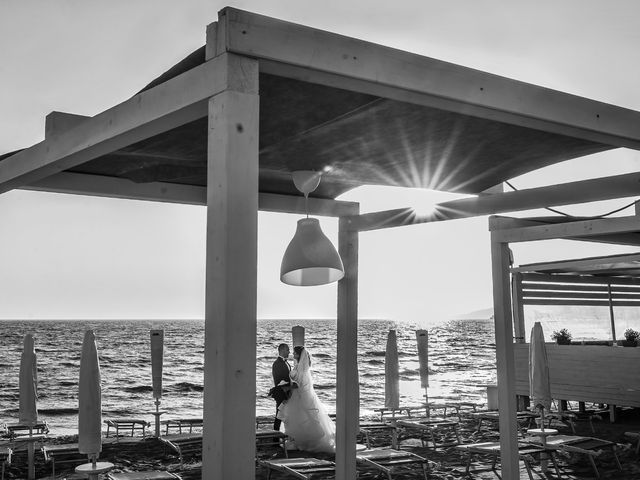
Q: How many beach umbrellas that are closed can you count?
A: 7